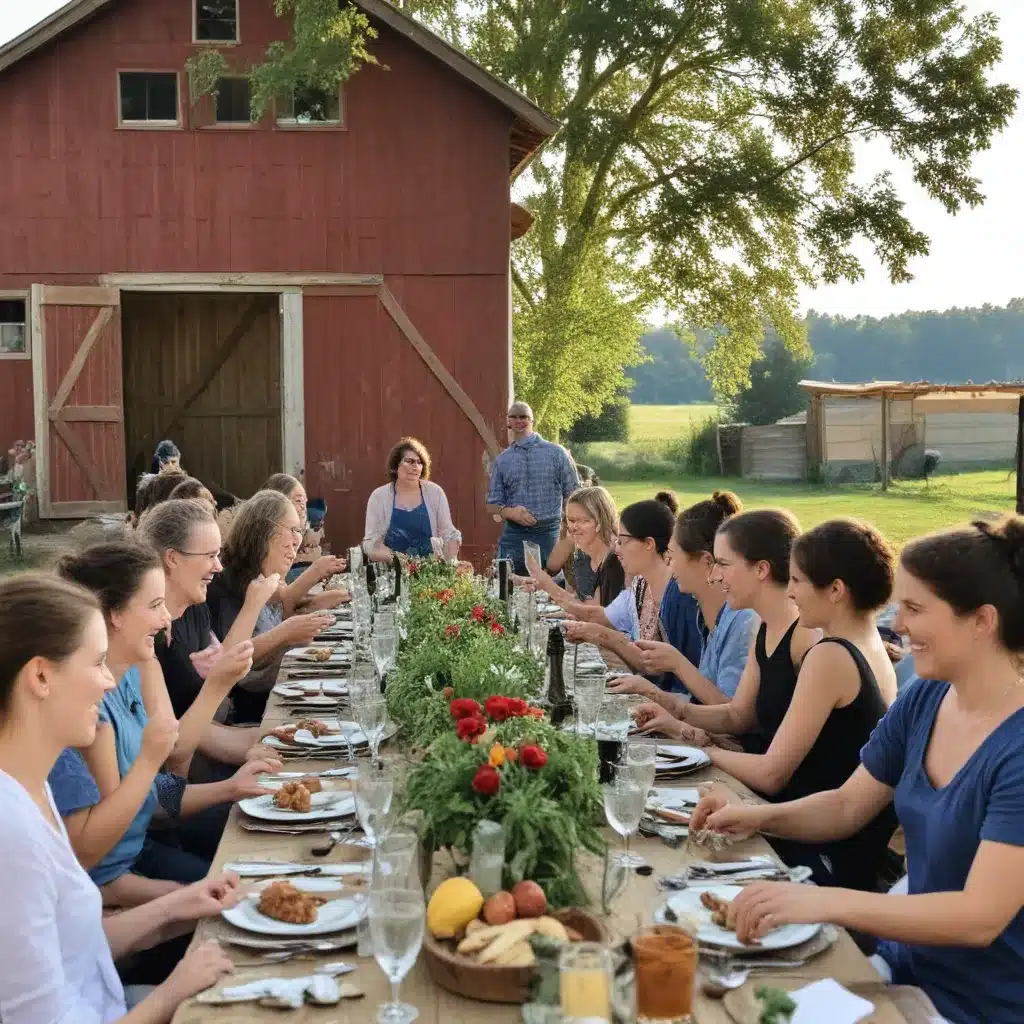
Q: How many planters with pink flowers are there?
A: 1